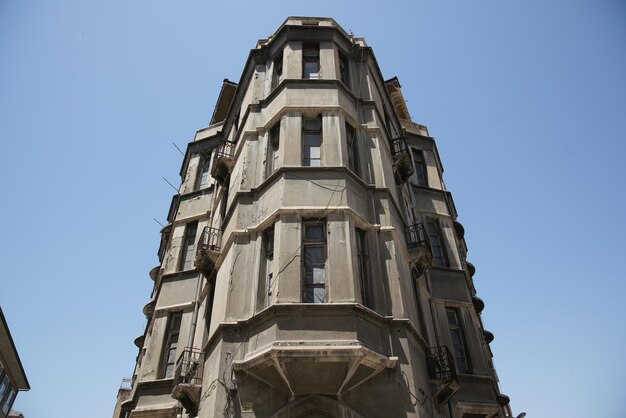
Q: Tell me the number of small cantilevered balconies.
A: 6